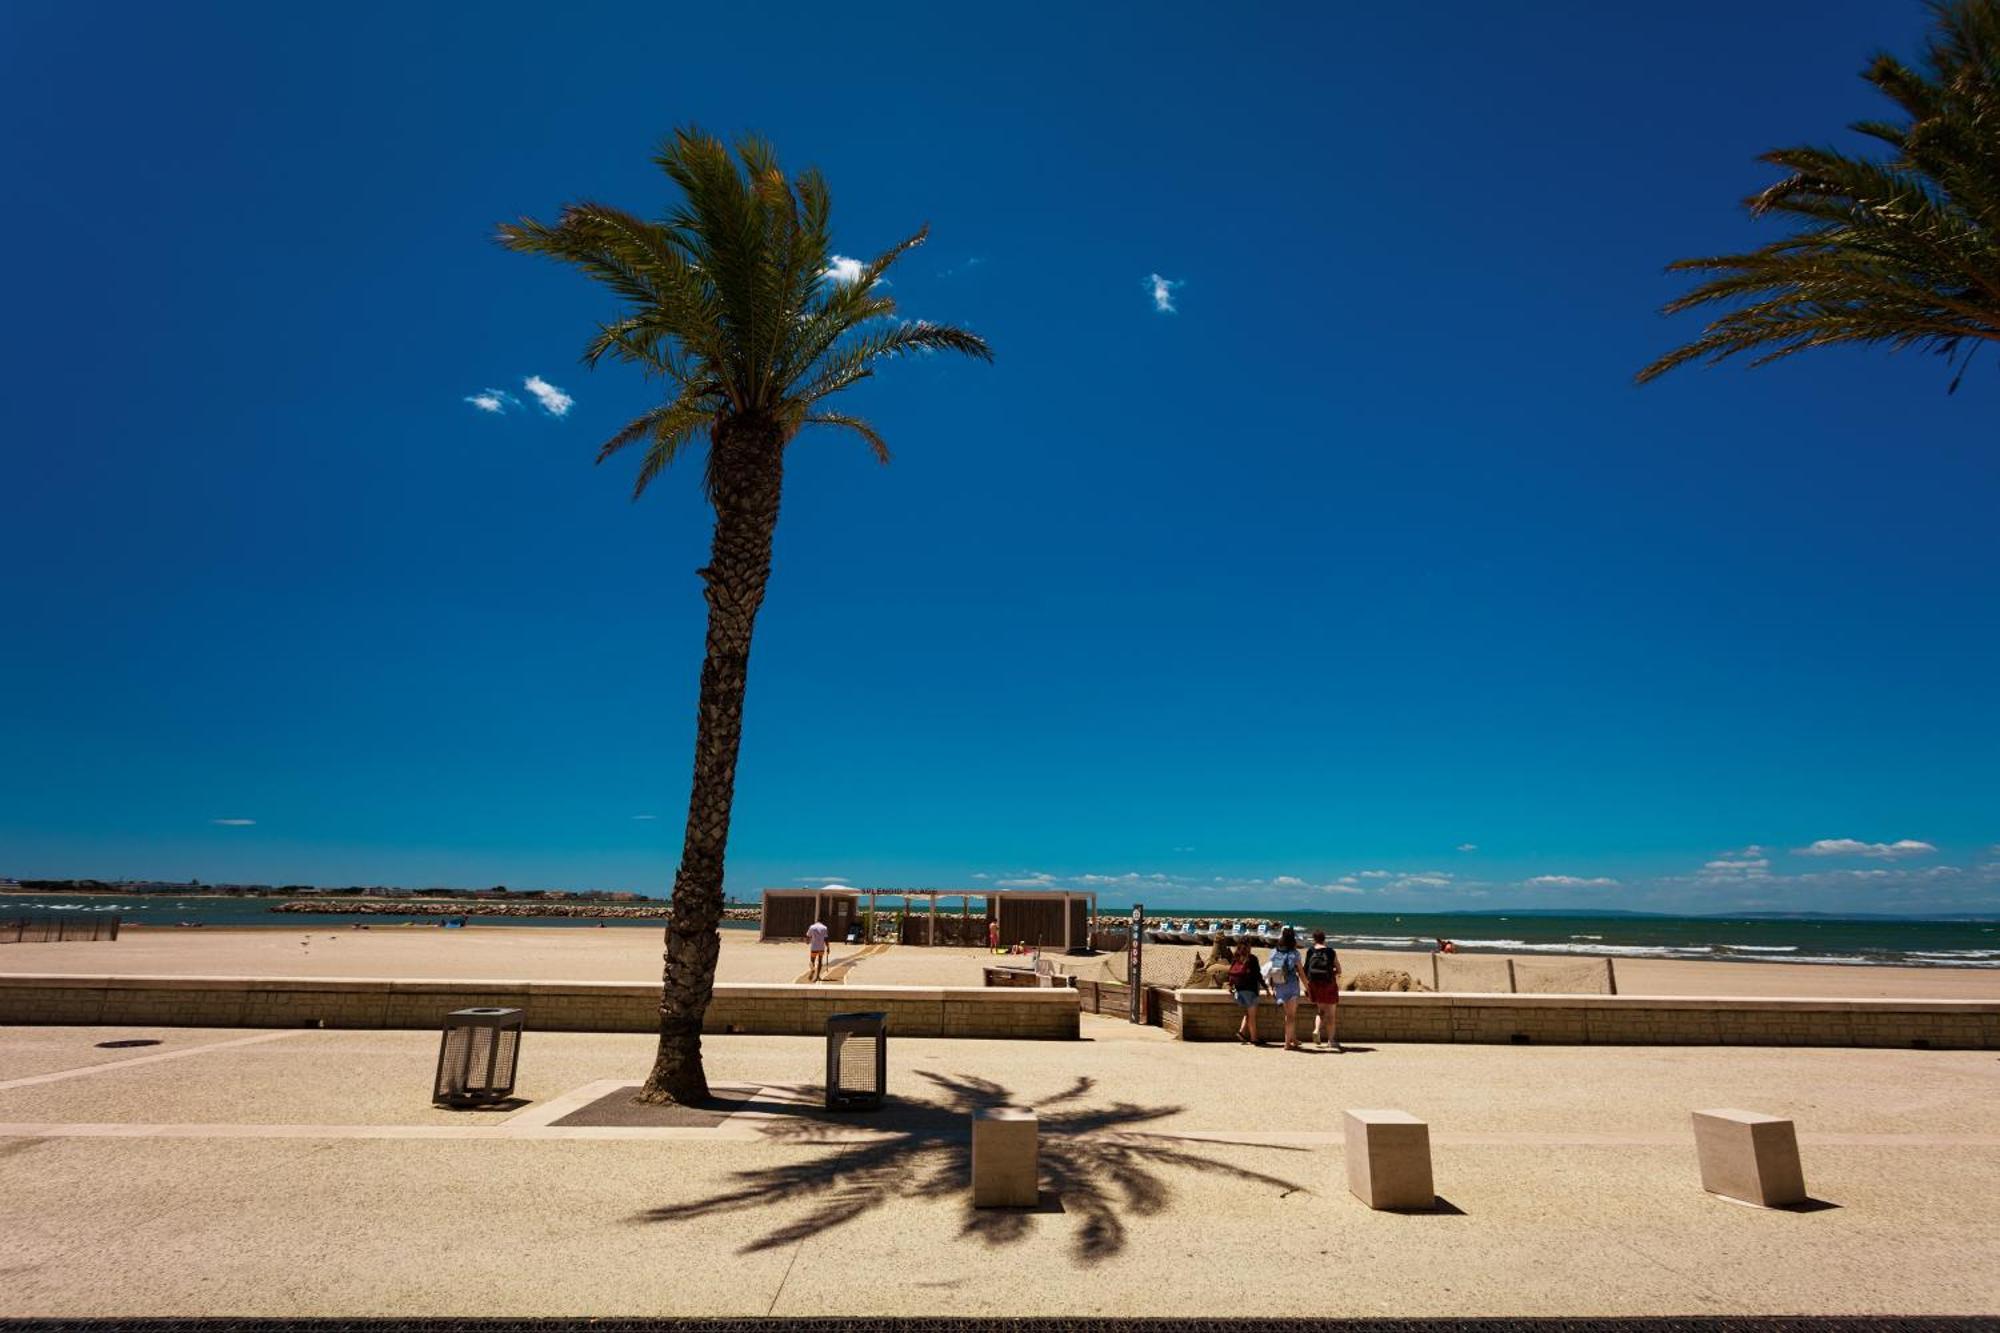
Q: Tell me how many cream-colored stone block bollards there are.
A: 3